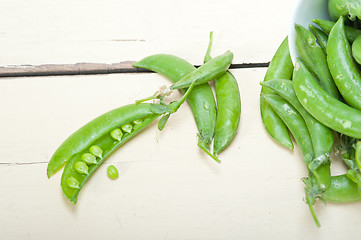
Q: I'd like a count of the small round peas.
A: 8